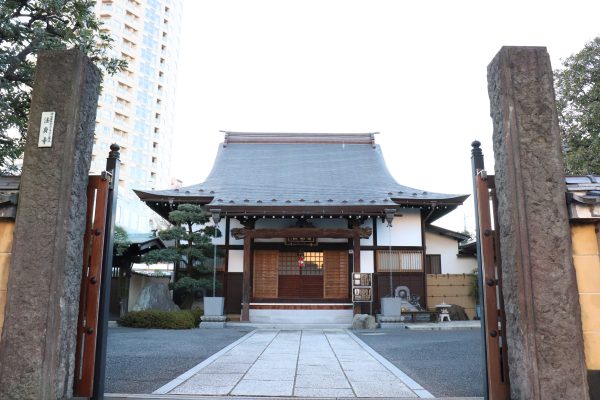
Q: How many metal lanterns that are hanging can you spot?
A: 2